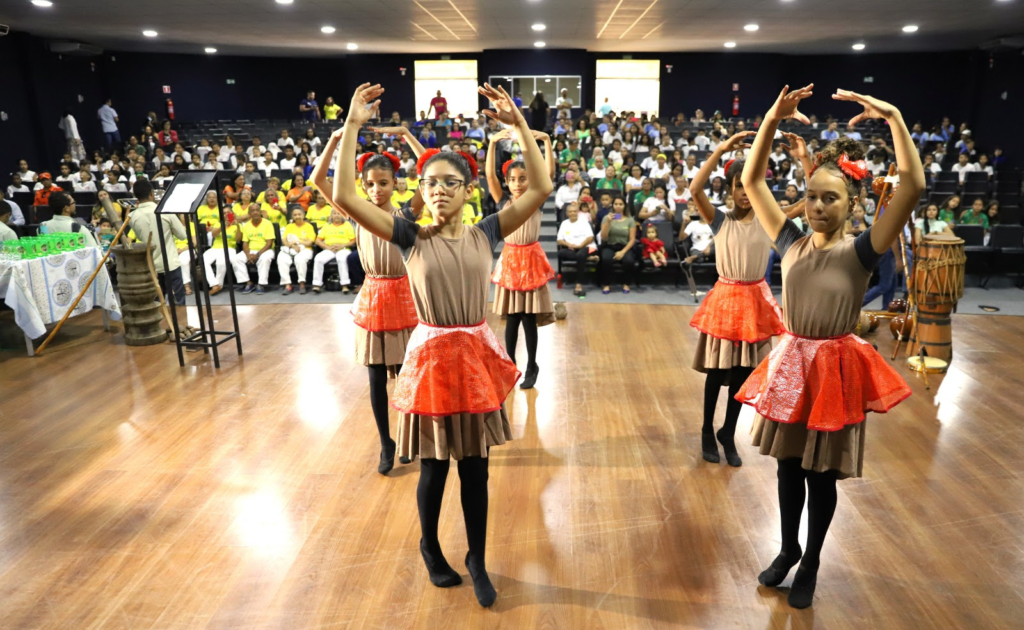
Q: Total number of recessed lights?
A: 12